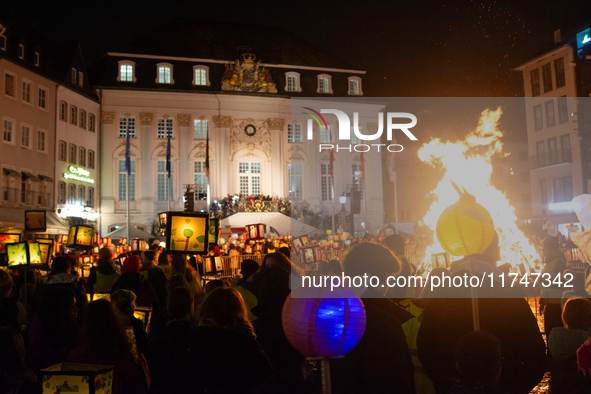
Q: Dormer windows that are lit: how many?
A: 6